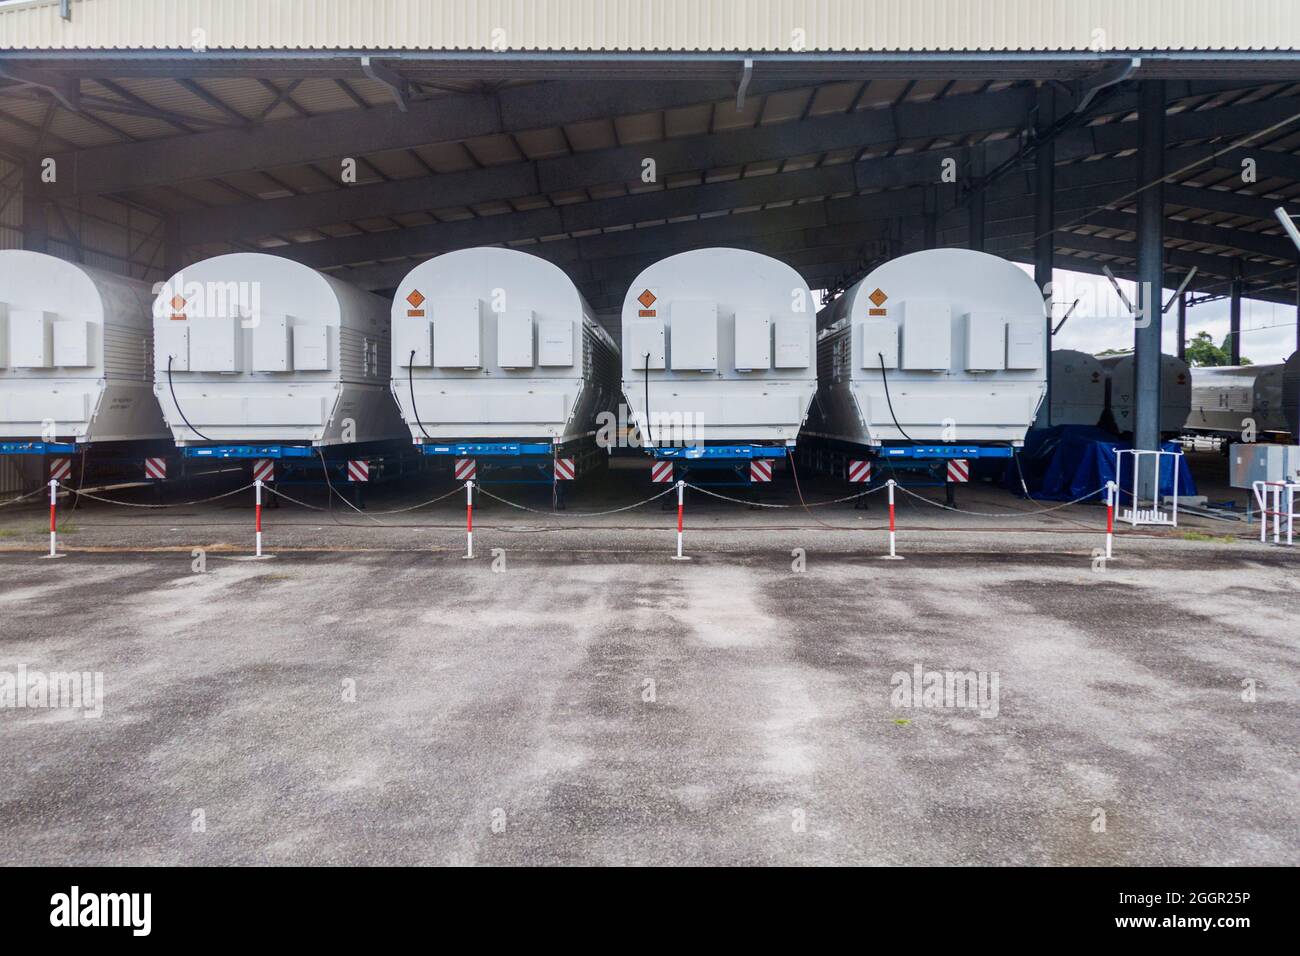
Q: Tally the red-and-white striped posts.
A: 6